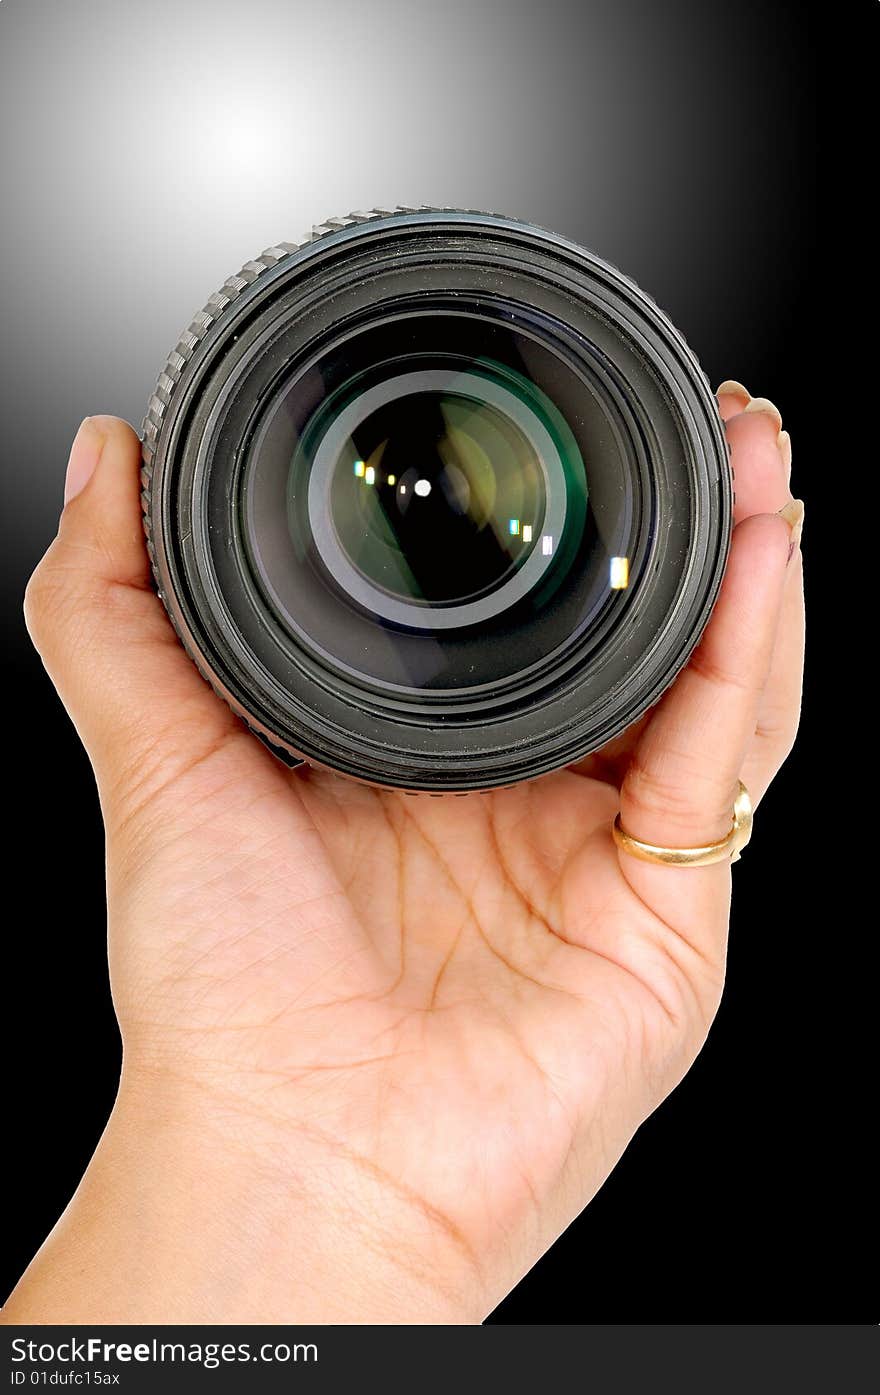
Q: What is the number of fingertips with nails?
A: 5